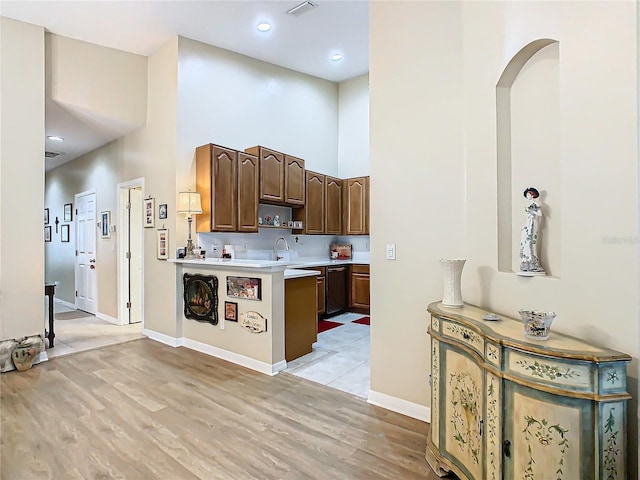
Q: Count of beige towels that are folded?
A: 0